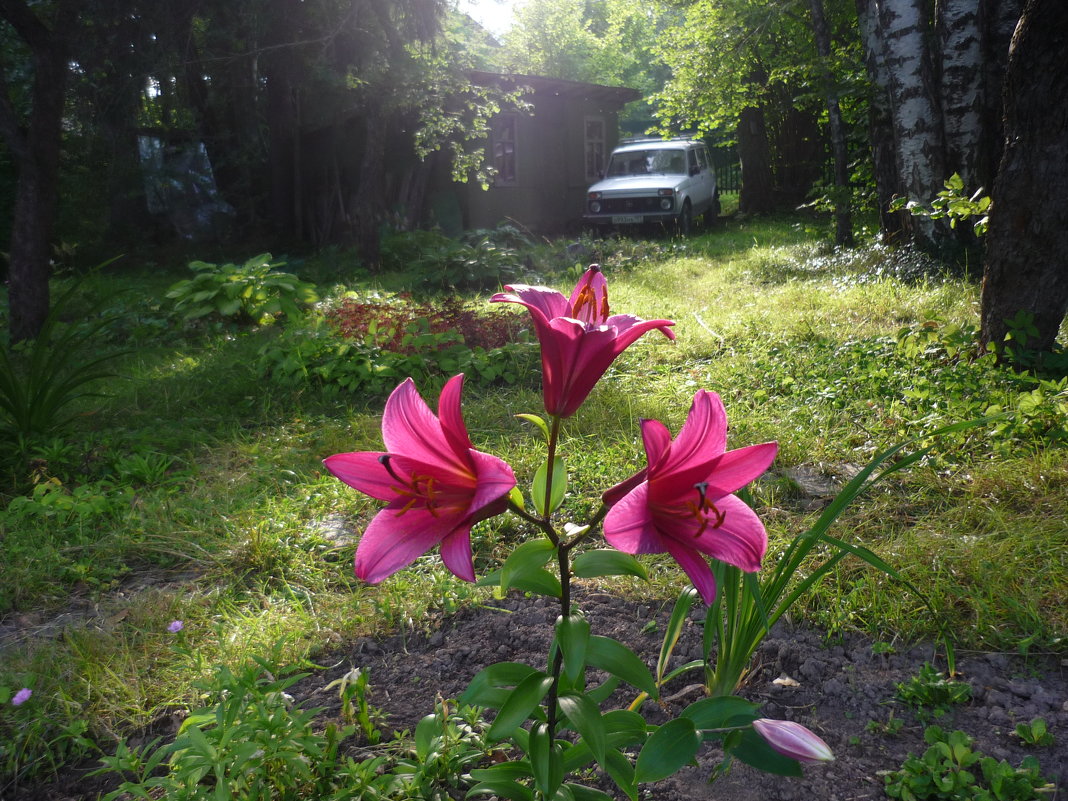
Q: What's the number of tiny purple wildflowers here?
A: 2